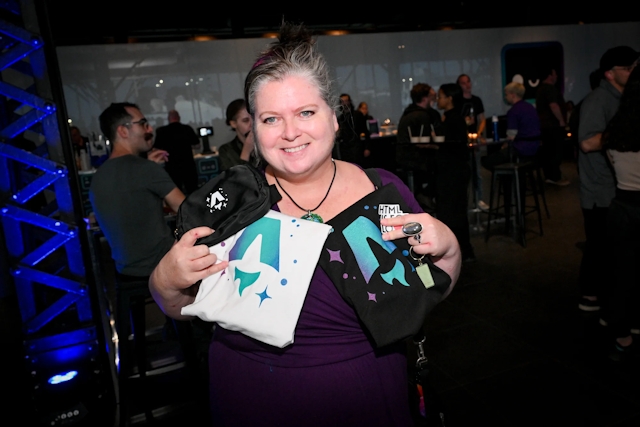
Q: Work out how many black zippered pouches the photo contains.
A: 1